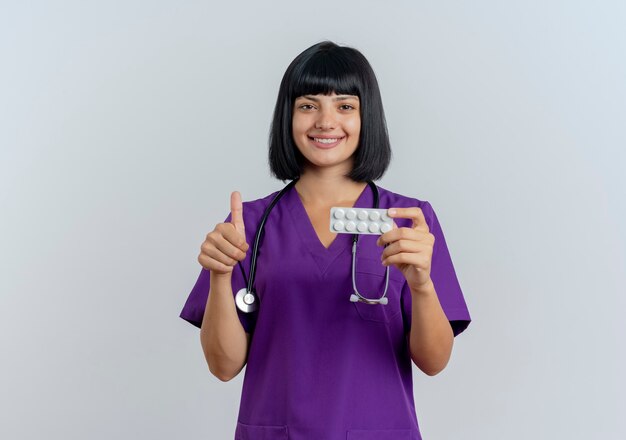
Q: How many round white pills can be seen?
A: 10